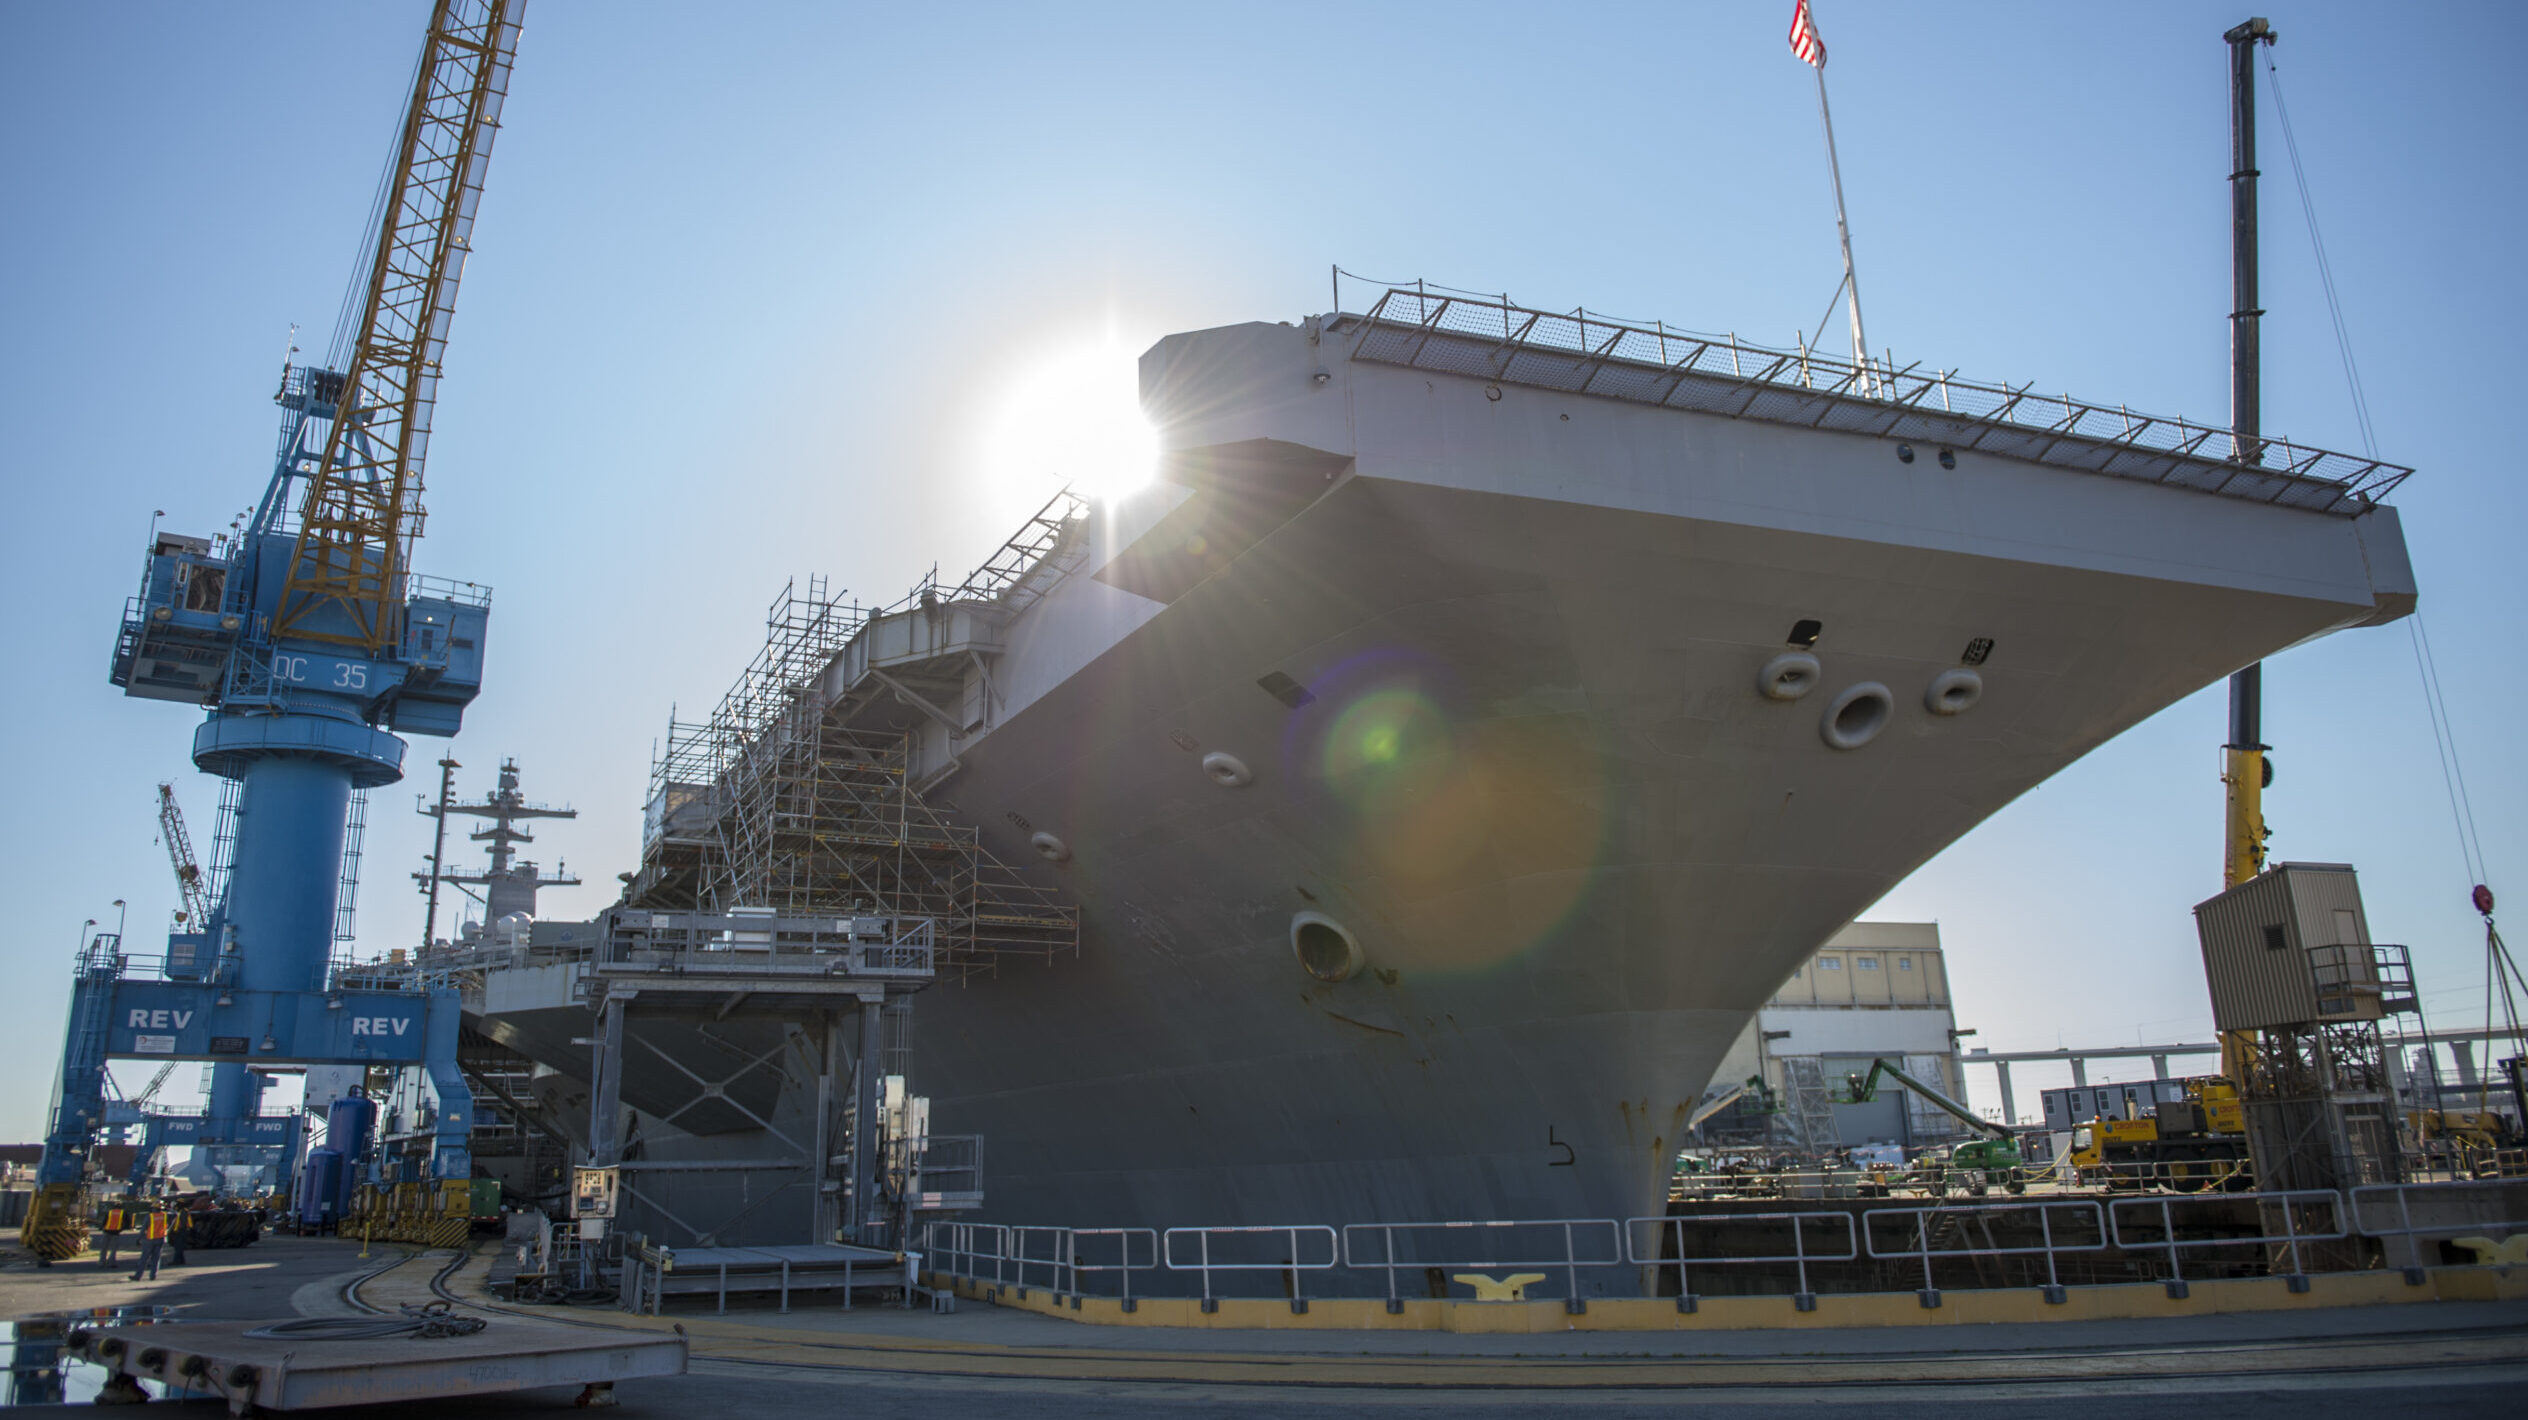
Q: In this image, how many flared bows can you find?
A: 1